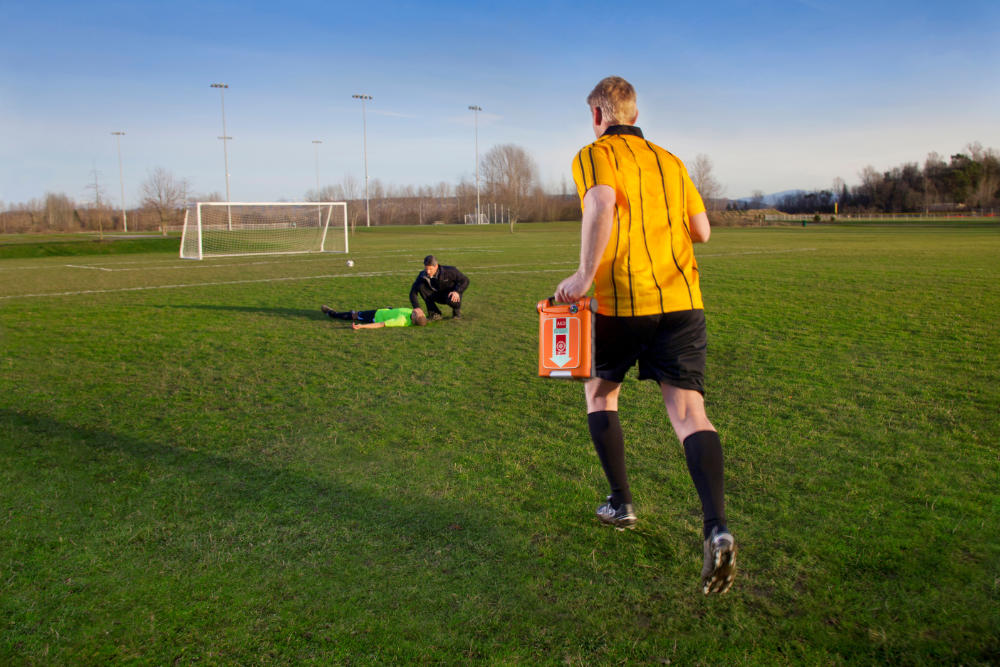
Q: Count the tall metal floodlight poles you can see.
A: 5